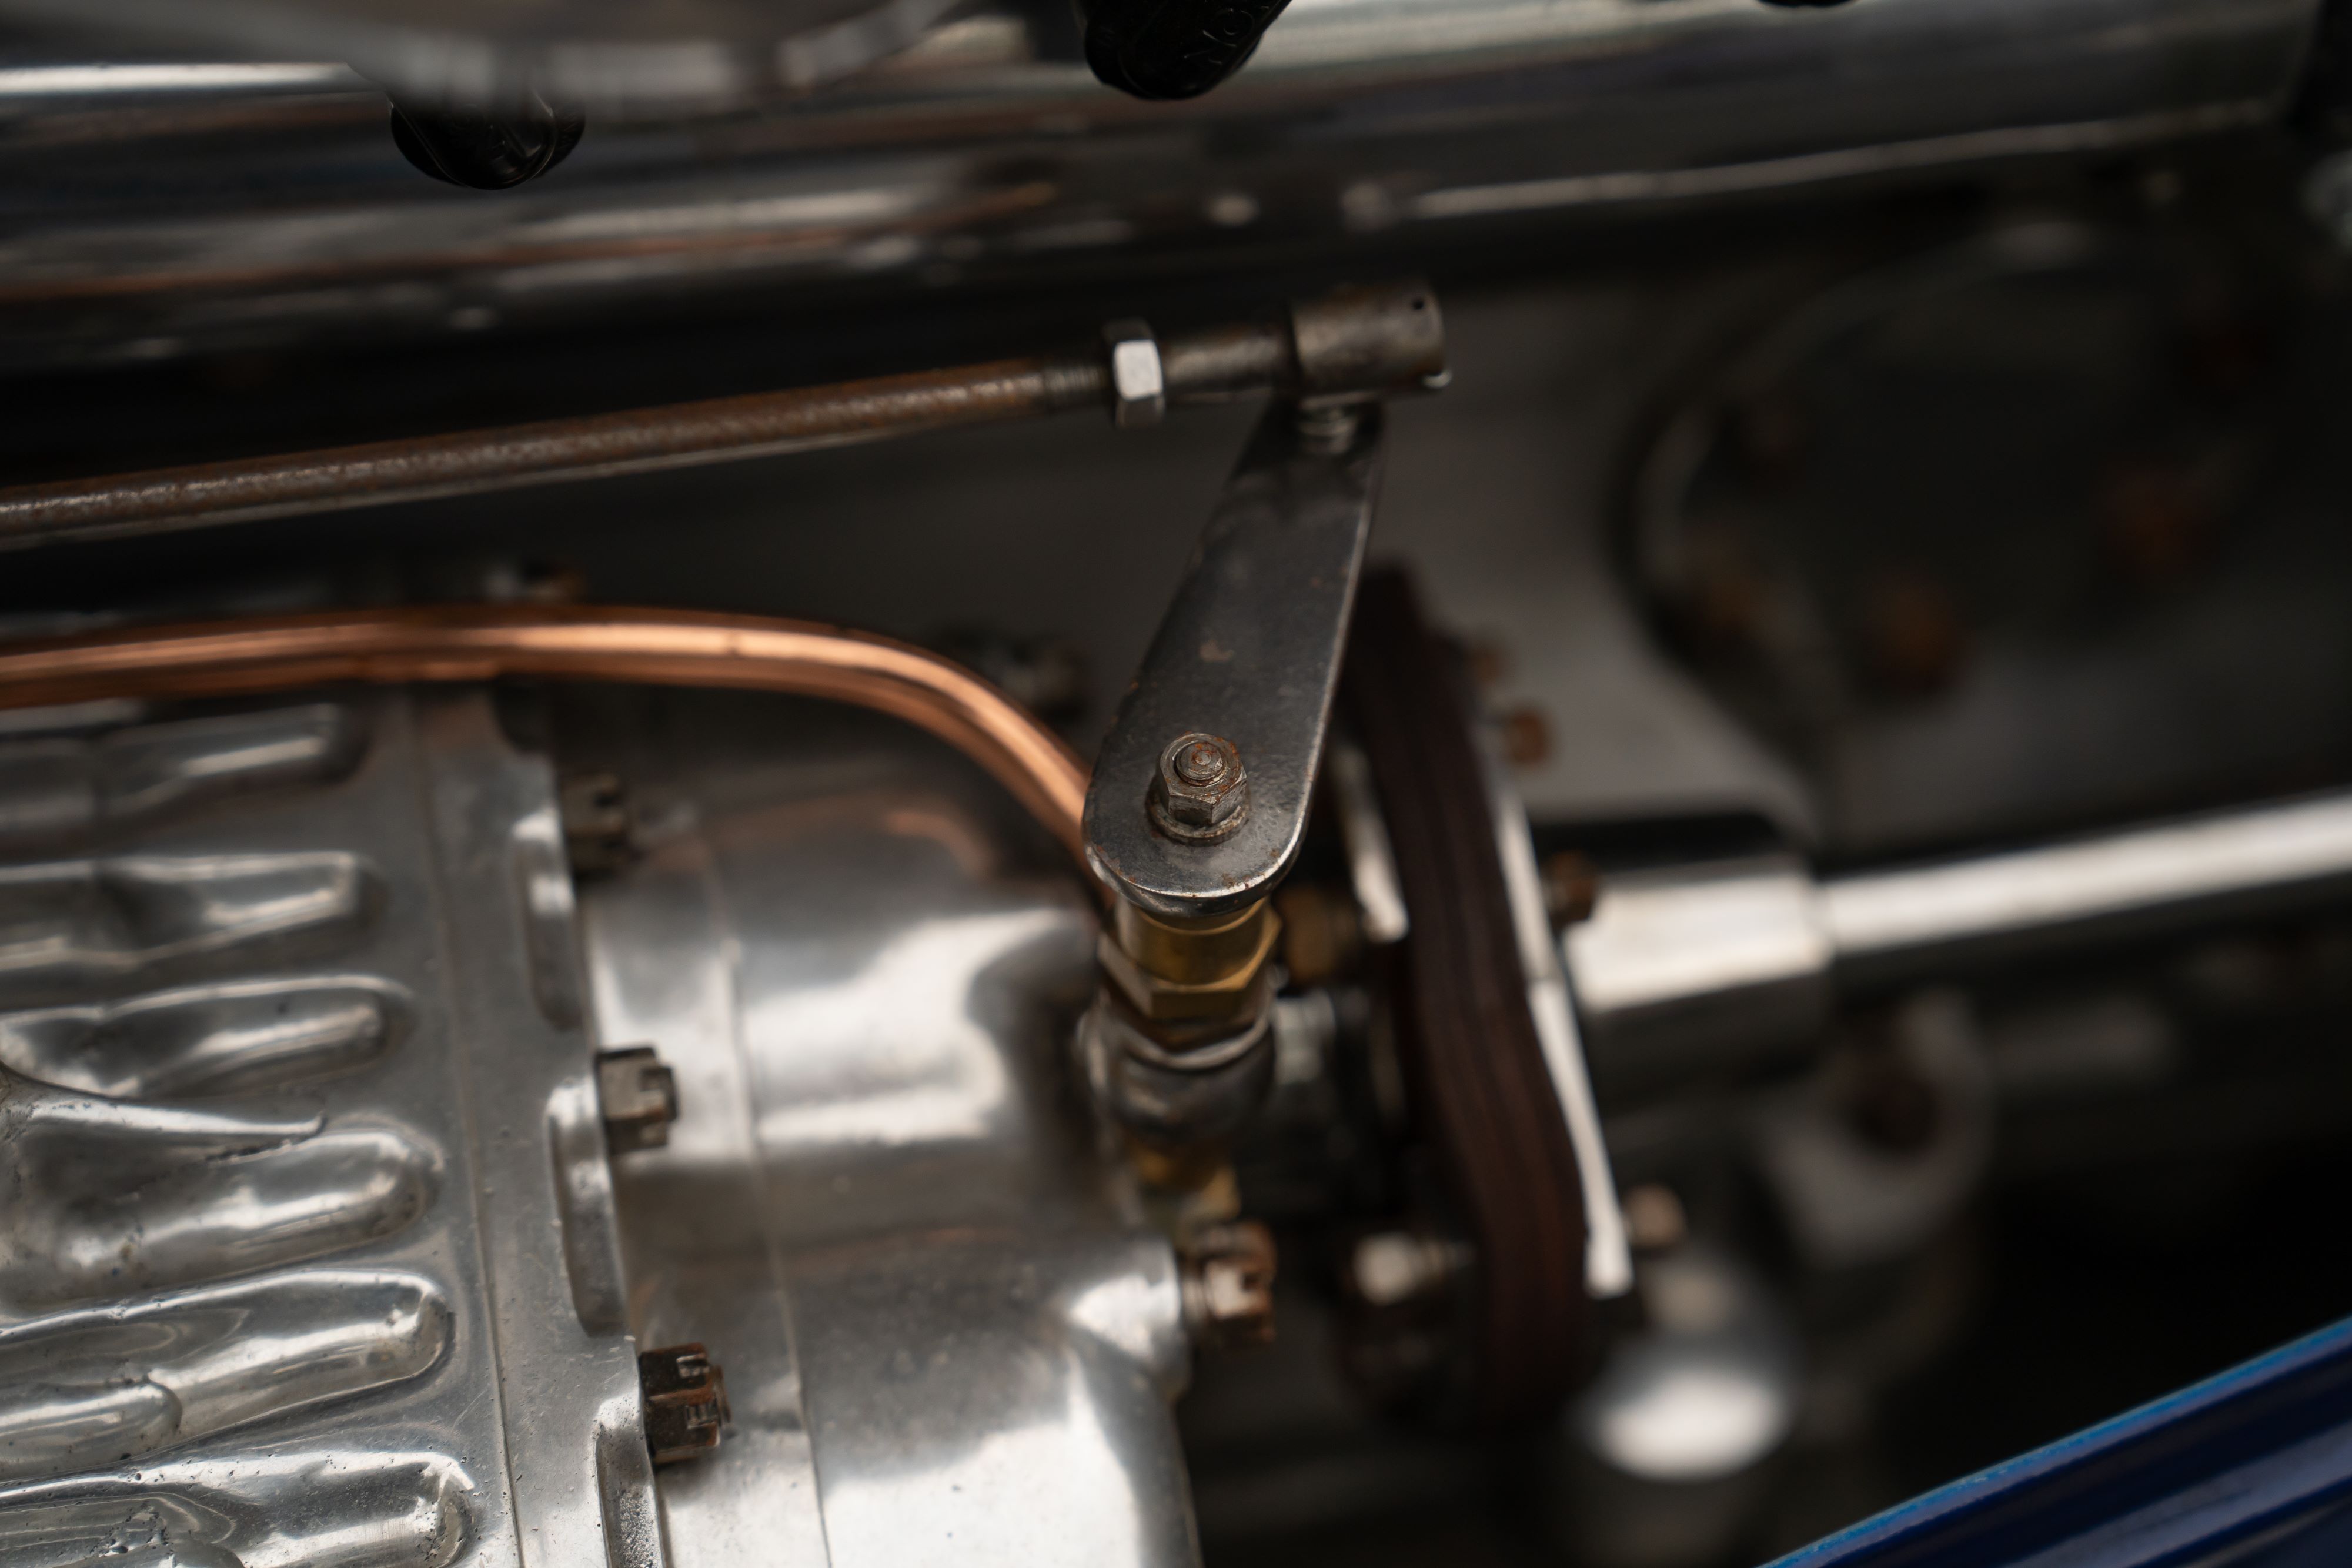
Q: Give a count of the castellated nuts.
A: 4